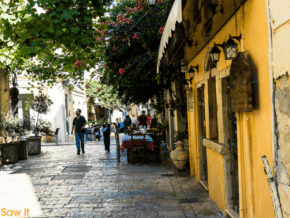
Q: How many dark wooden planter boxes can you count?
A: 3